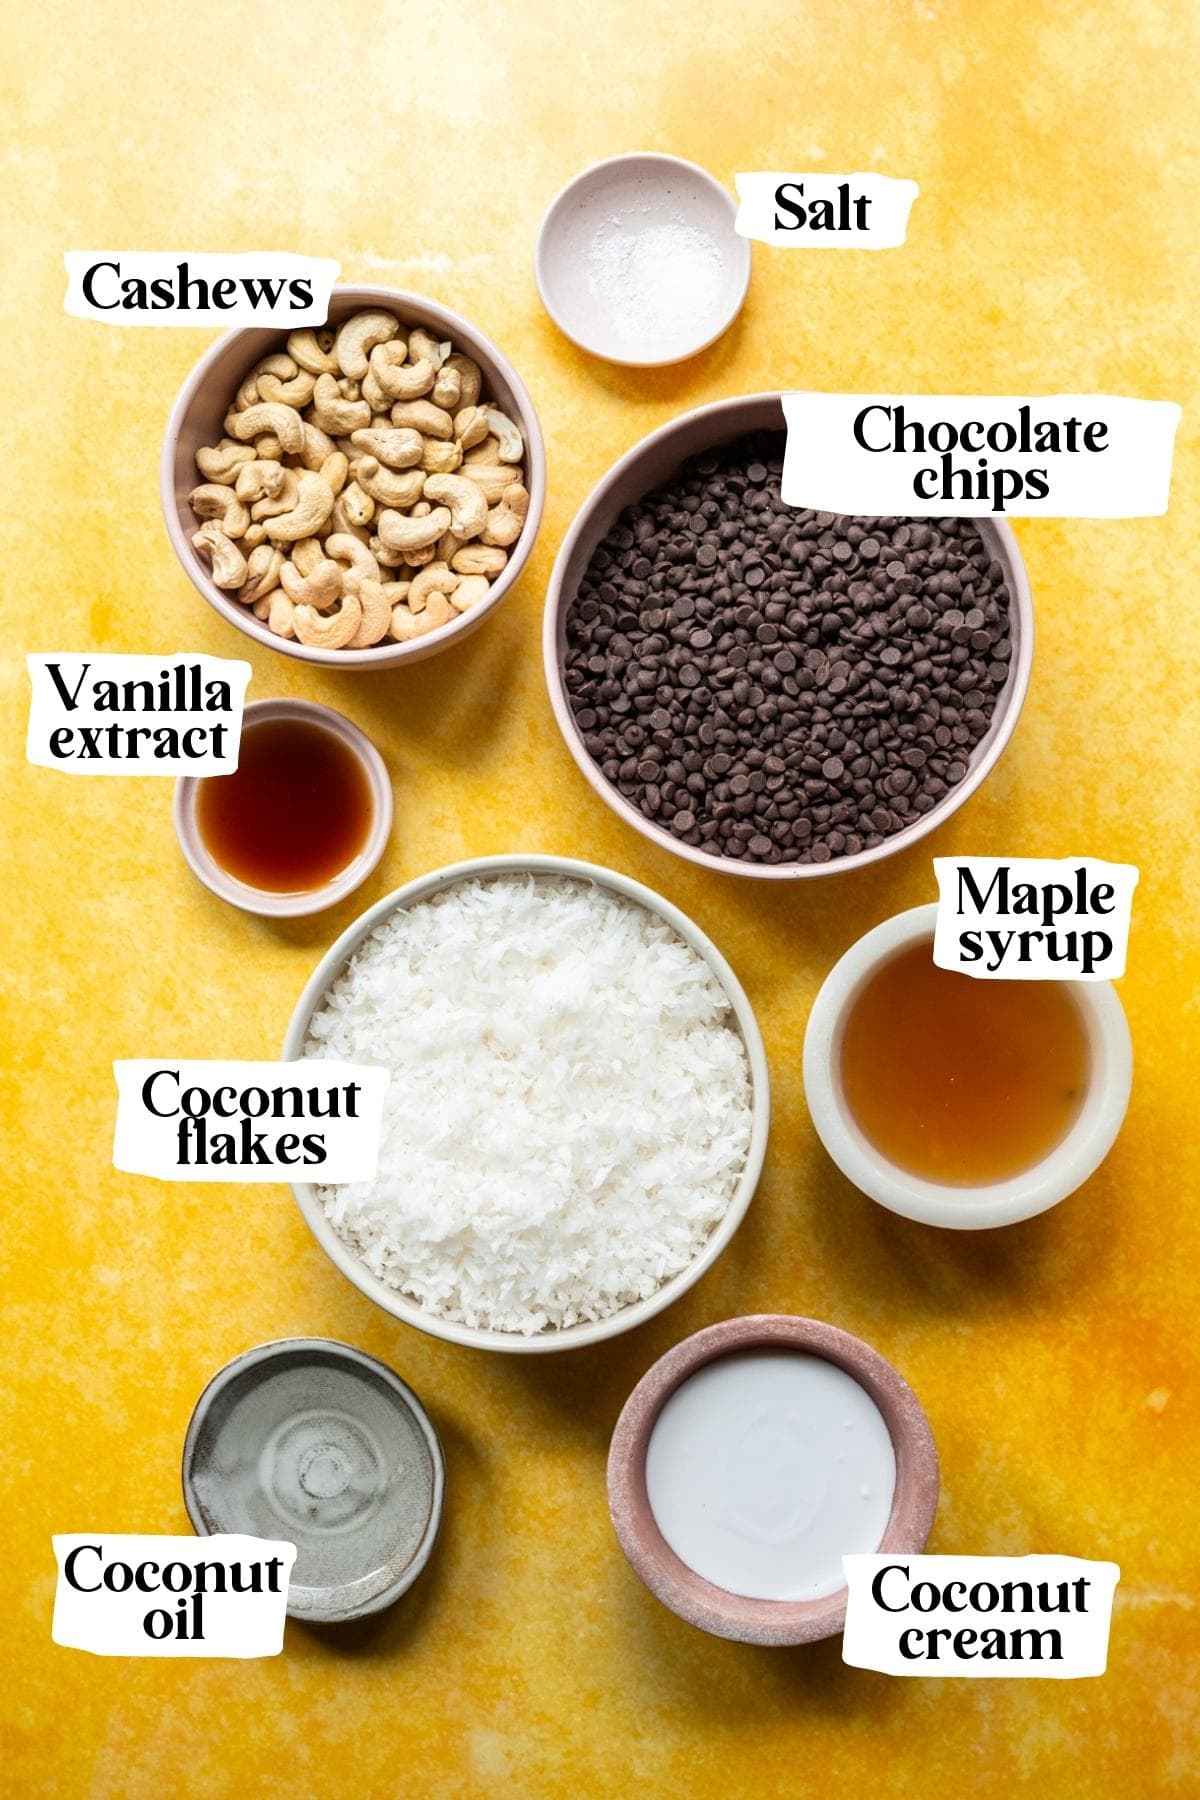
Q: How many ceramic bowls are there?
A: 8